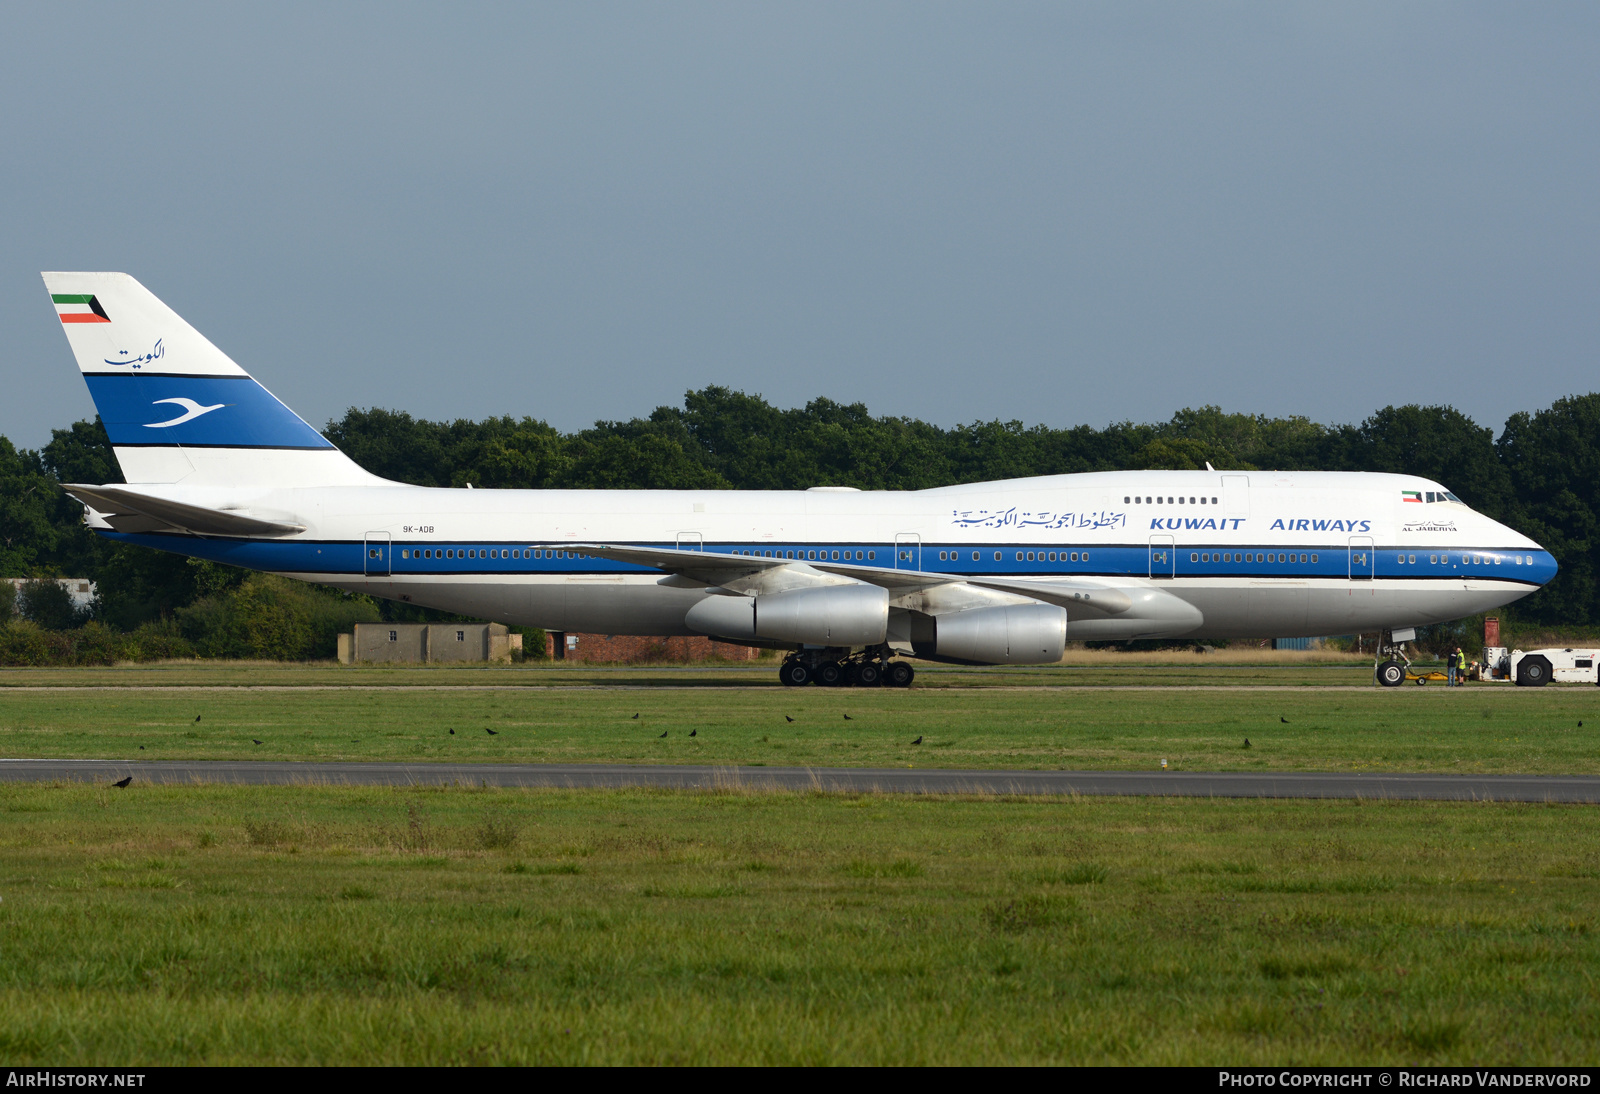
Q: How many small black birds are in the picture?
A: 15